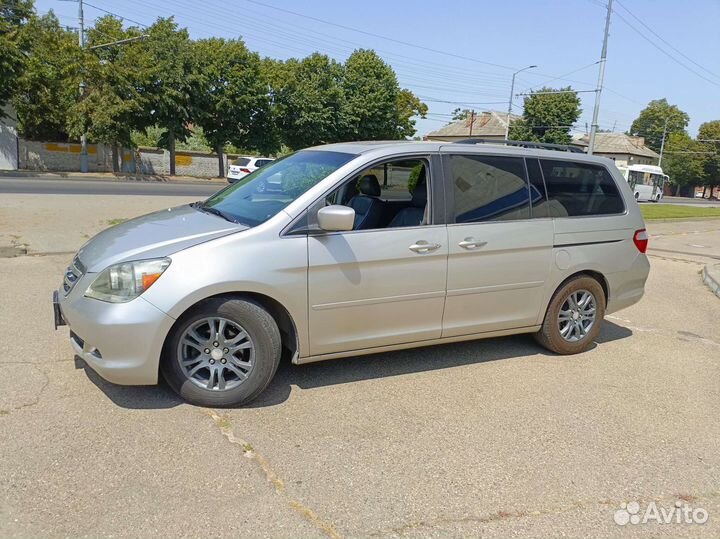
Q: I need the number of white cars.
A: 1